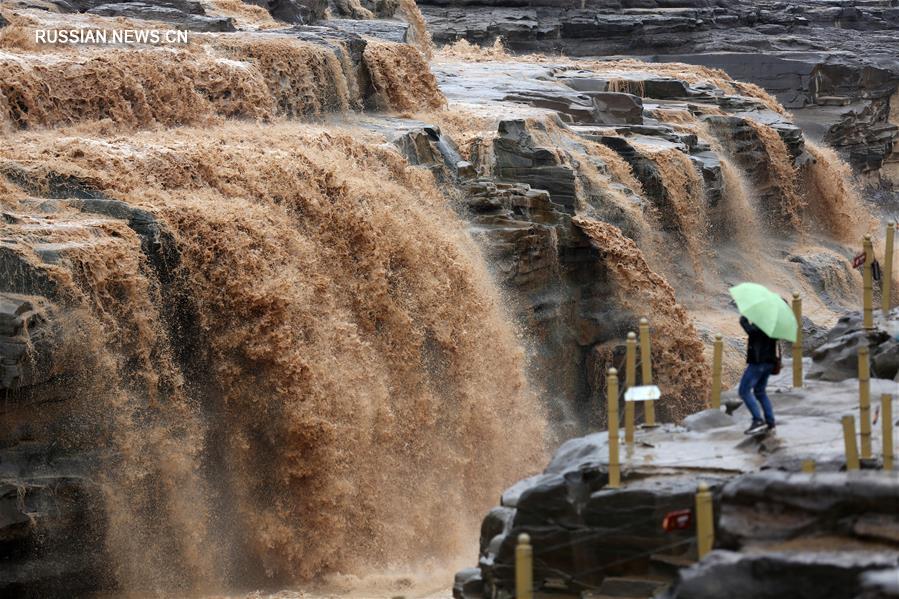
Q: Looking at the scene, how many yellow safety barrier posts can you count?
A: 13